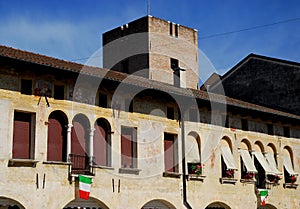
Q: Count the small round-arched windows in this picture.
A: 9